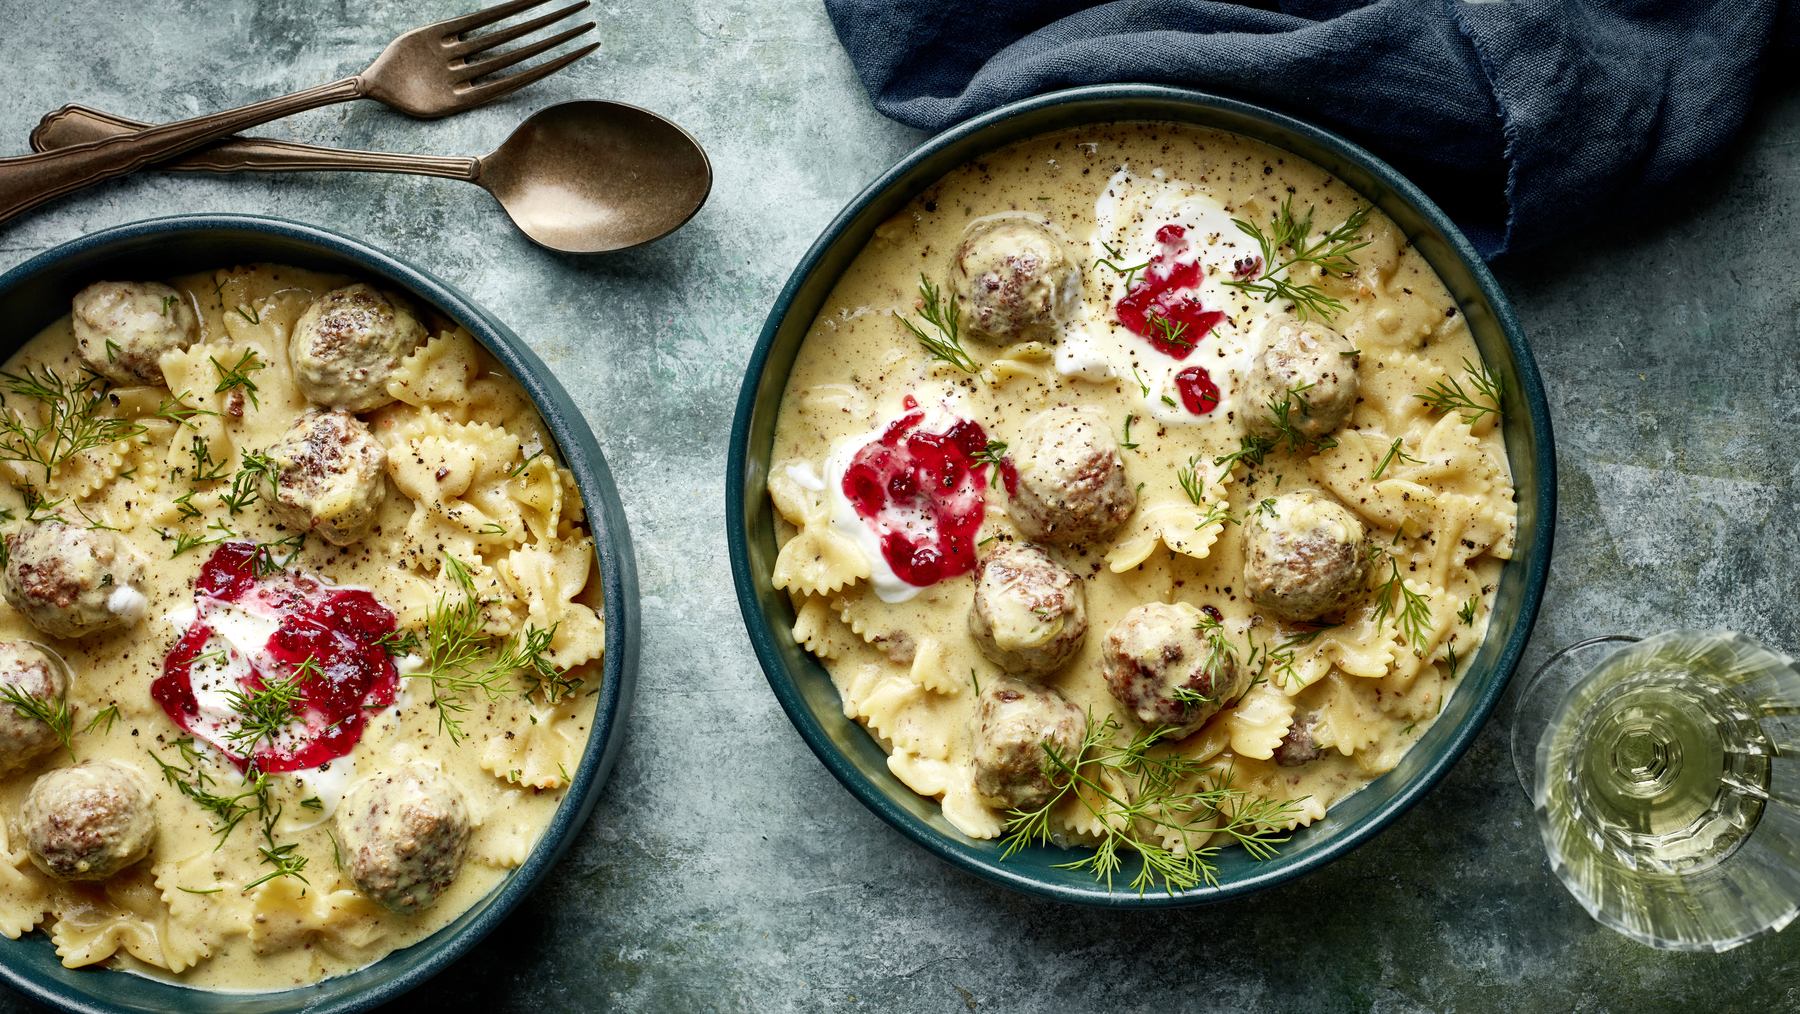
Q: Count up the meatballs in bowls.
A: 14